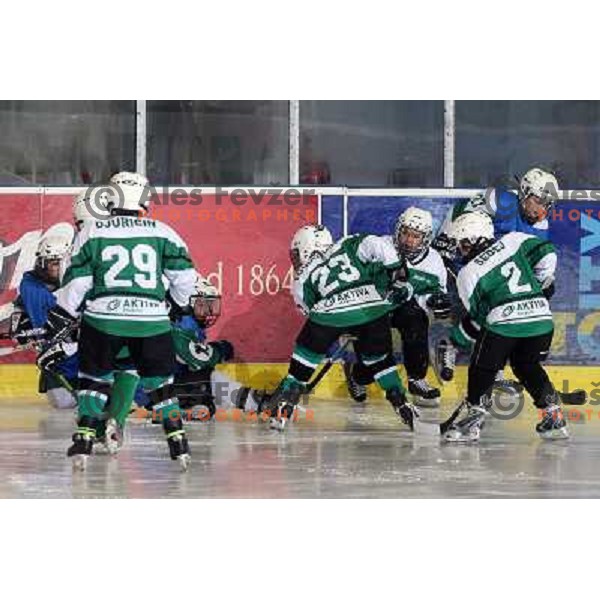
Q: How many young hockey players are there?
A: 8